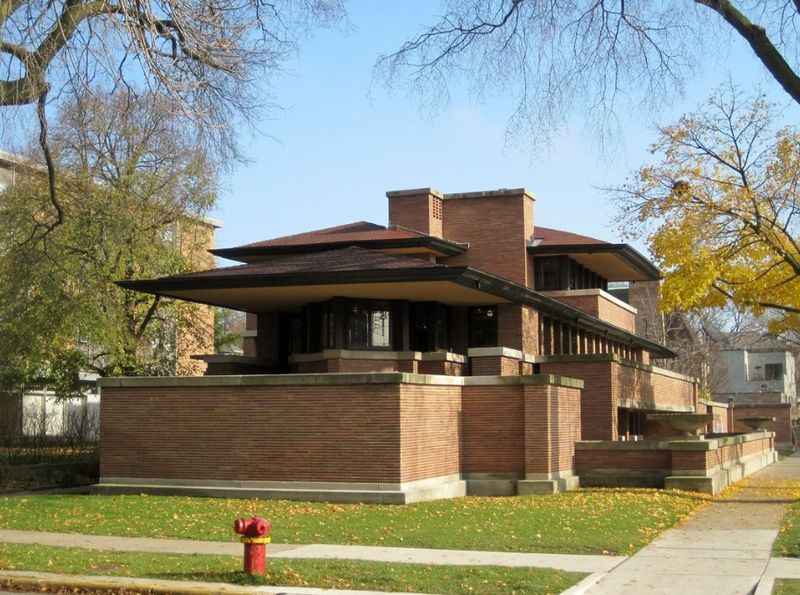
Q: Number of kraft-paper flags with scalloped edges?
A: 0